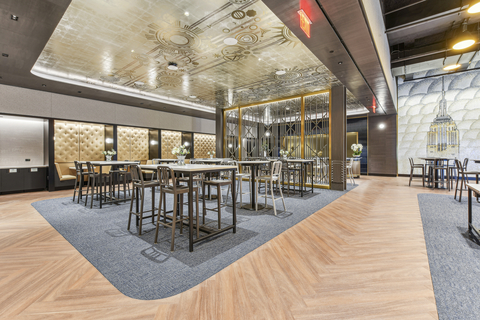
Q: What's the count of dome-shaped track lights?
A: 3